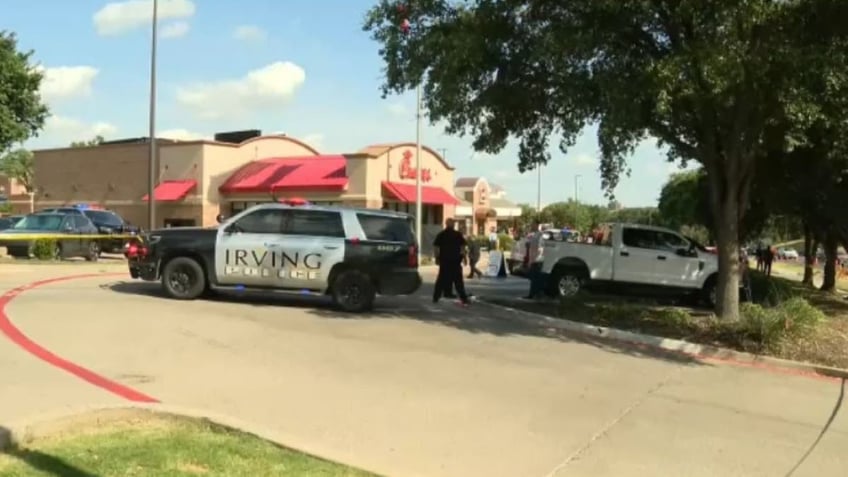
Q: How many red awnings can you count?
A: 3